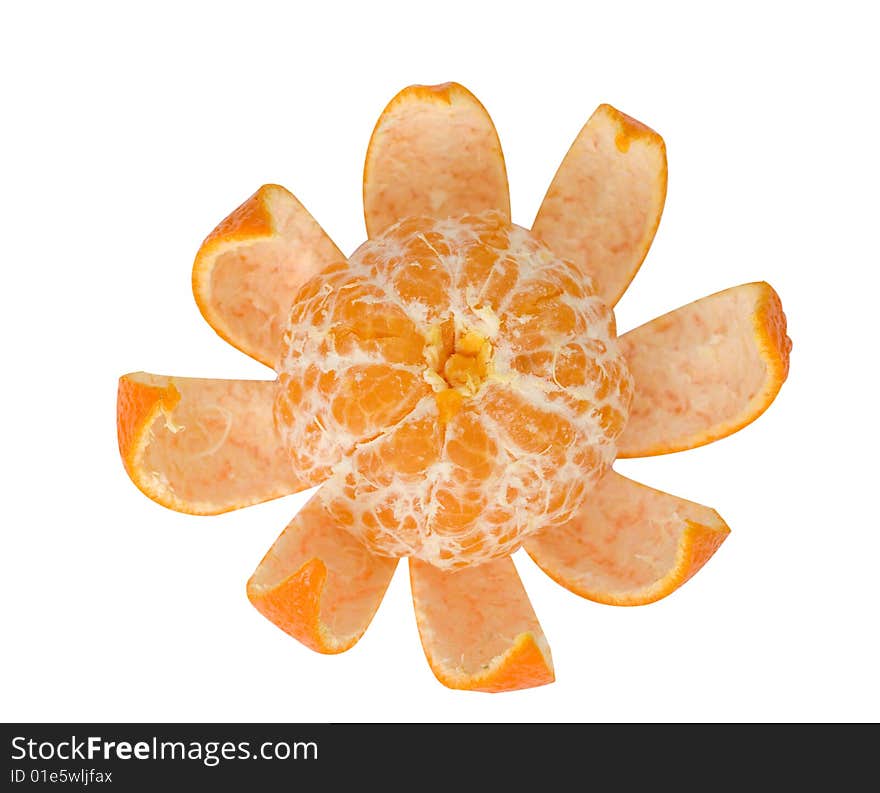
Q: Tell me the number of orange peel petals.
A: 8